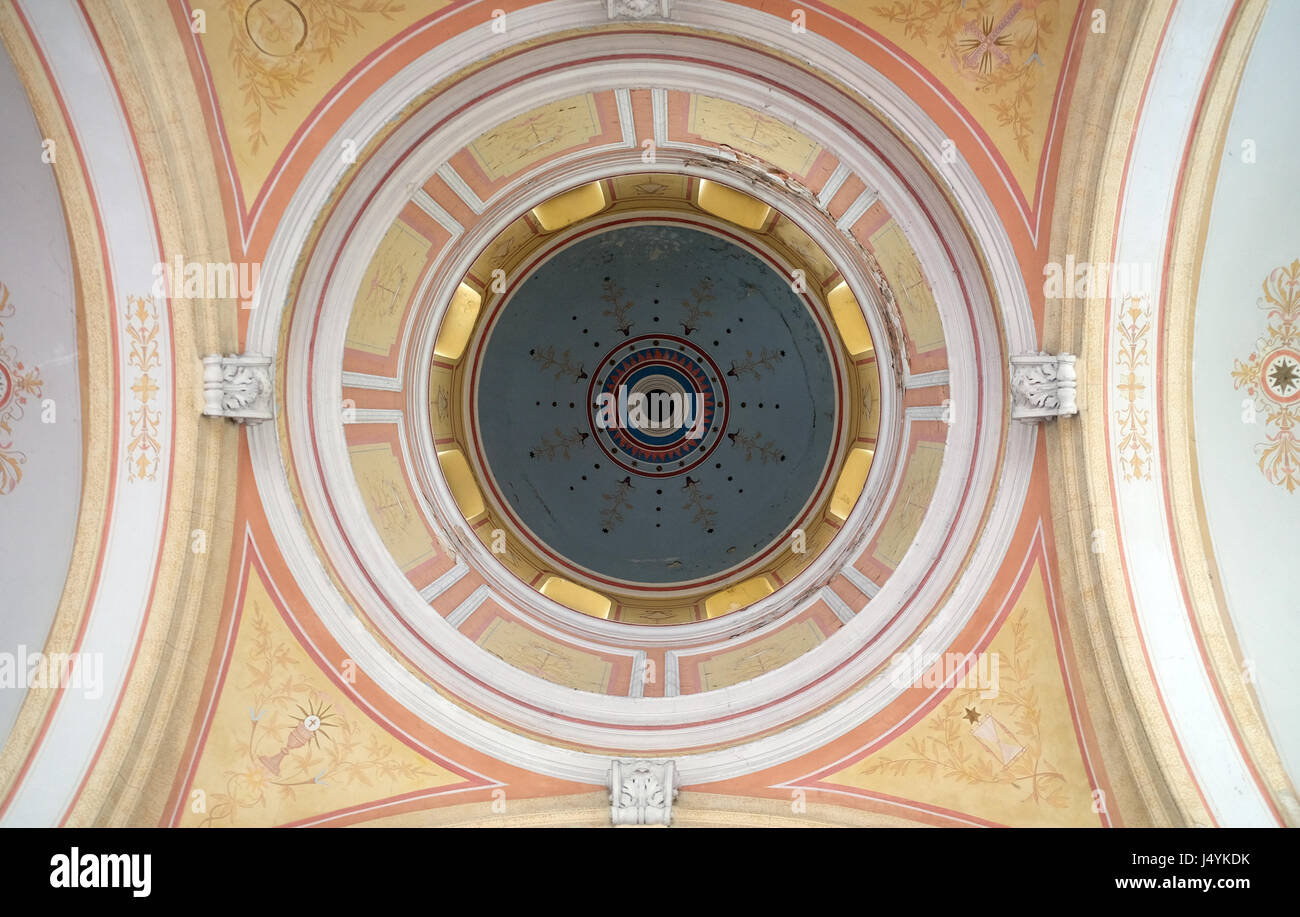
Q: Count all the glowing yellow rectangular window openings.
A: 8